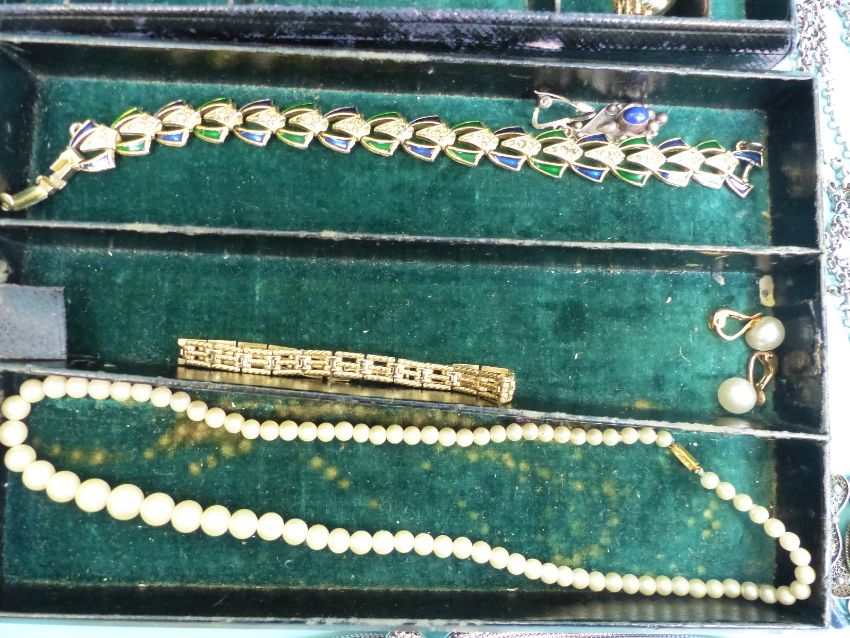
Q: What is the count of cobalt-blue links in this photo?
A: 9